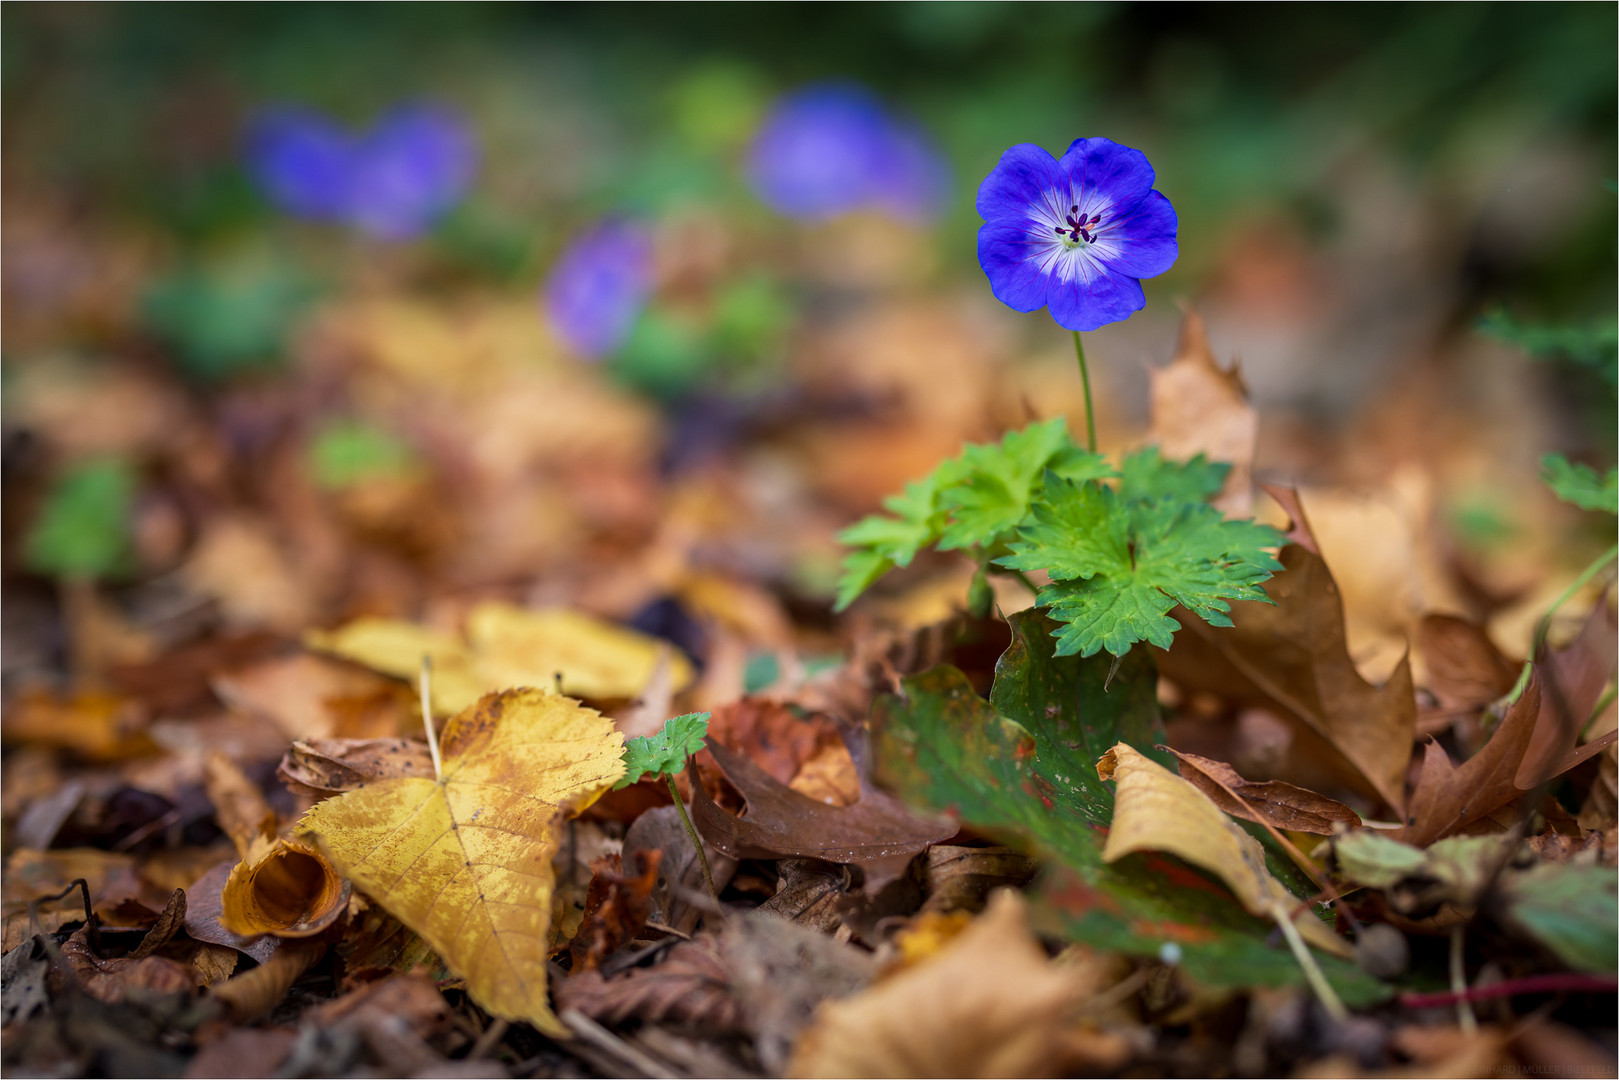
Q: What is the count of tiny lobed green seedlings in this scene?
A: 1